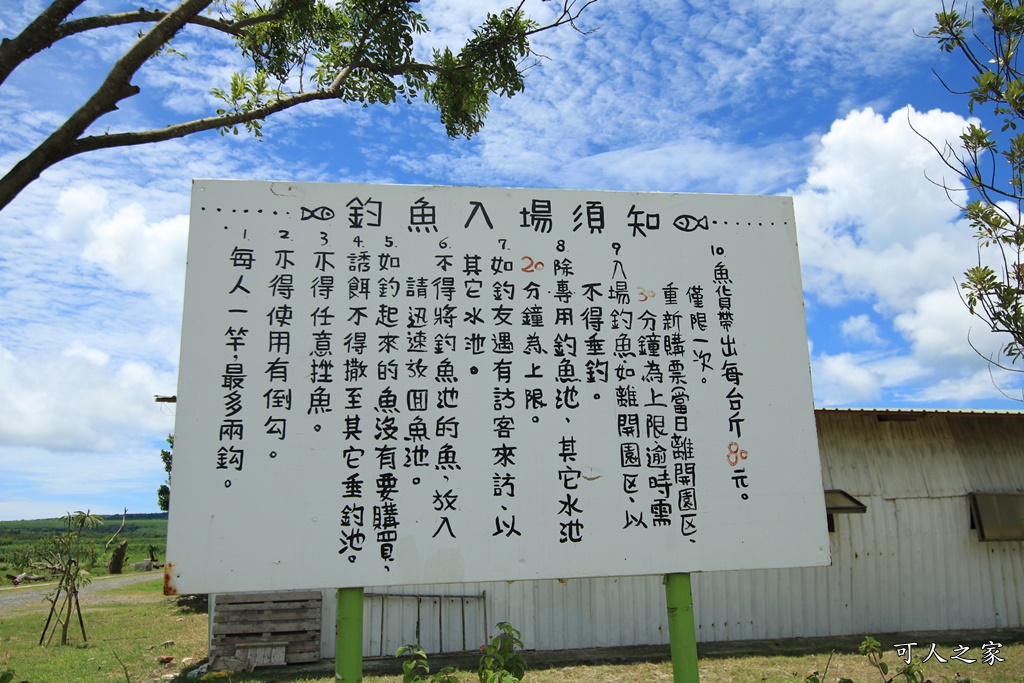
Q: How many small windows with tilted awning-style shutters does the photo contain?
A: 2